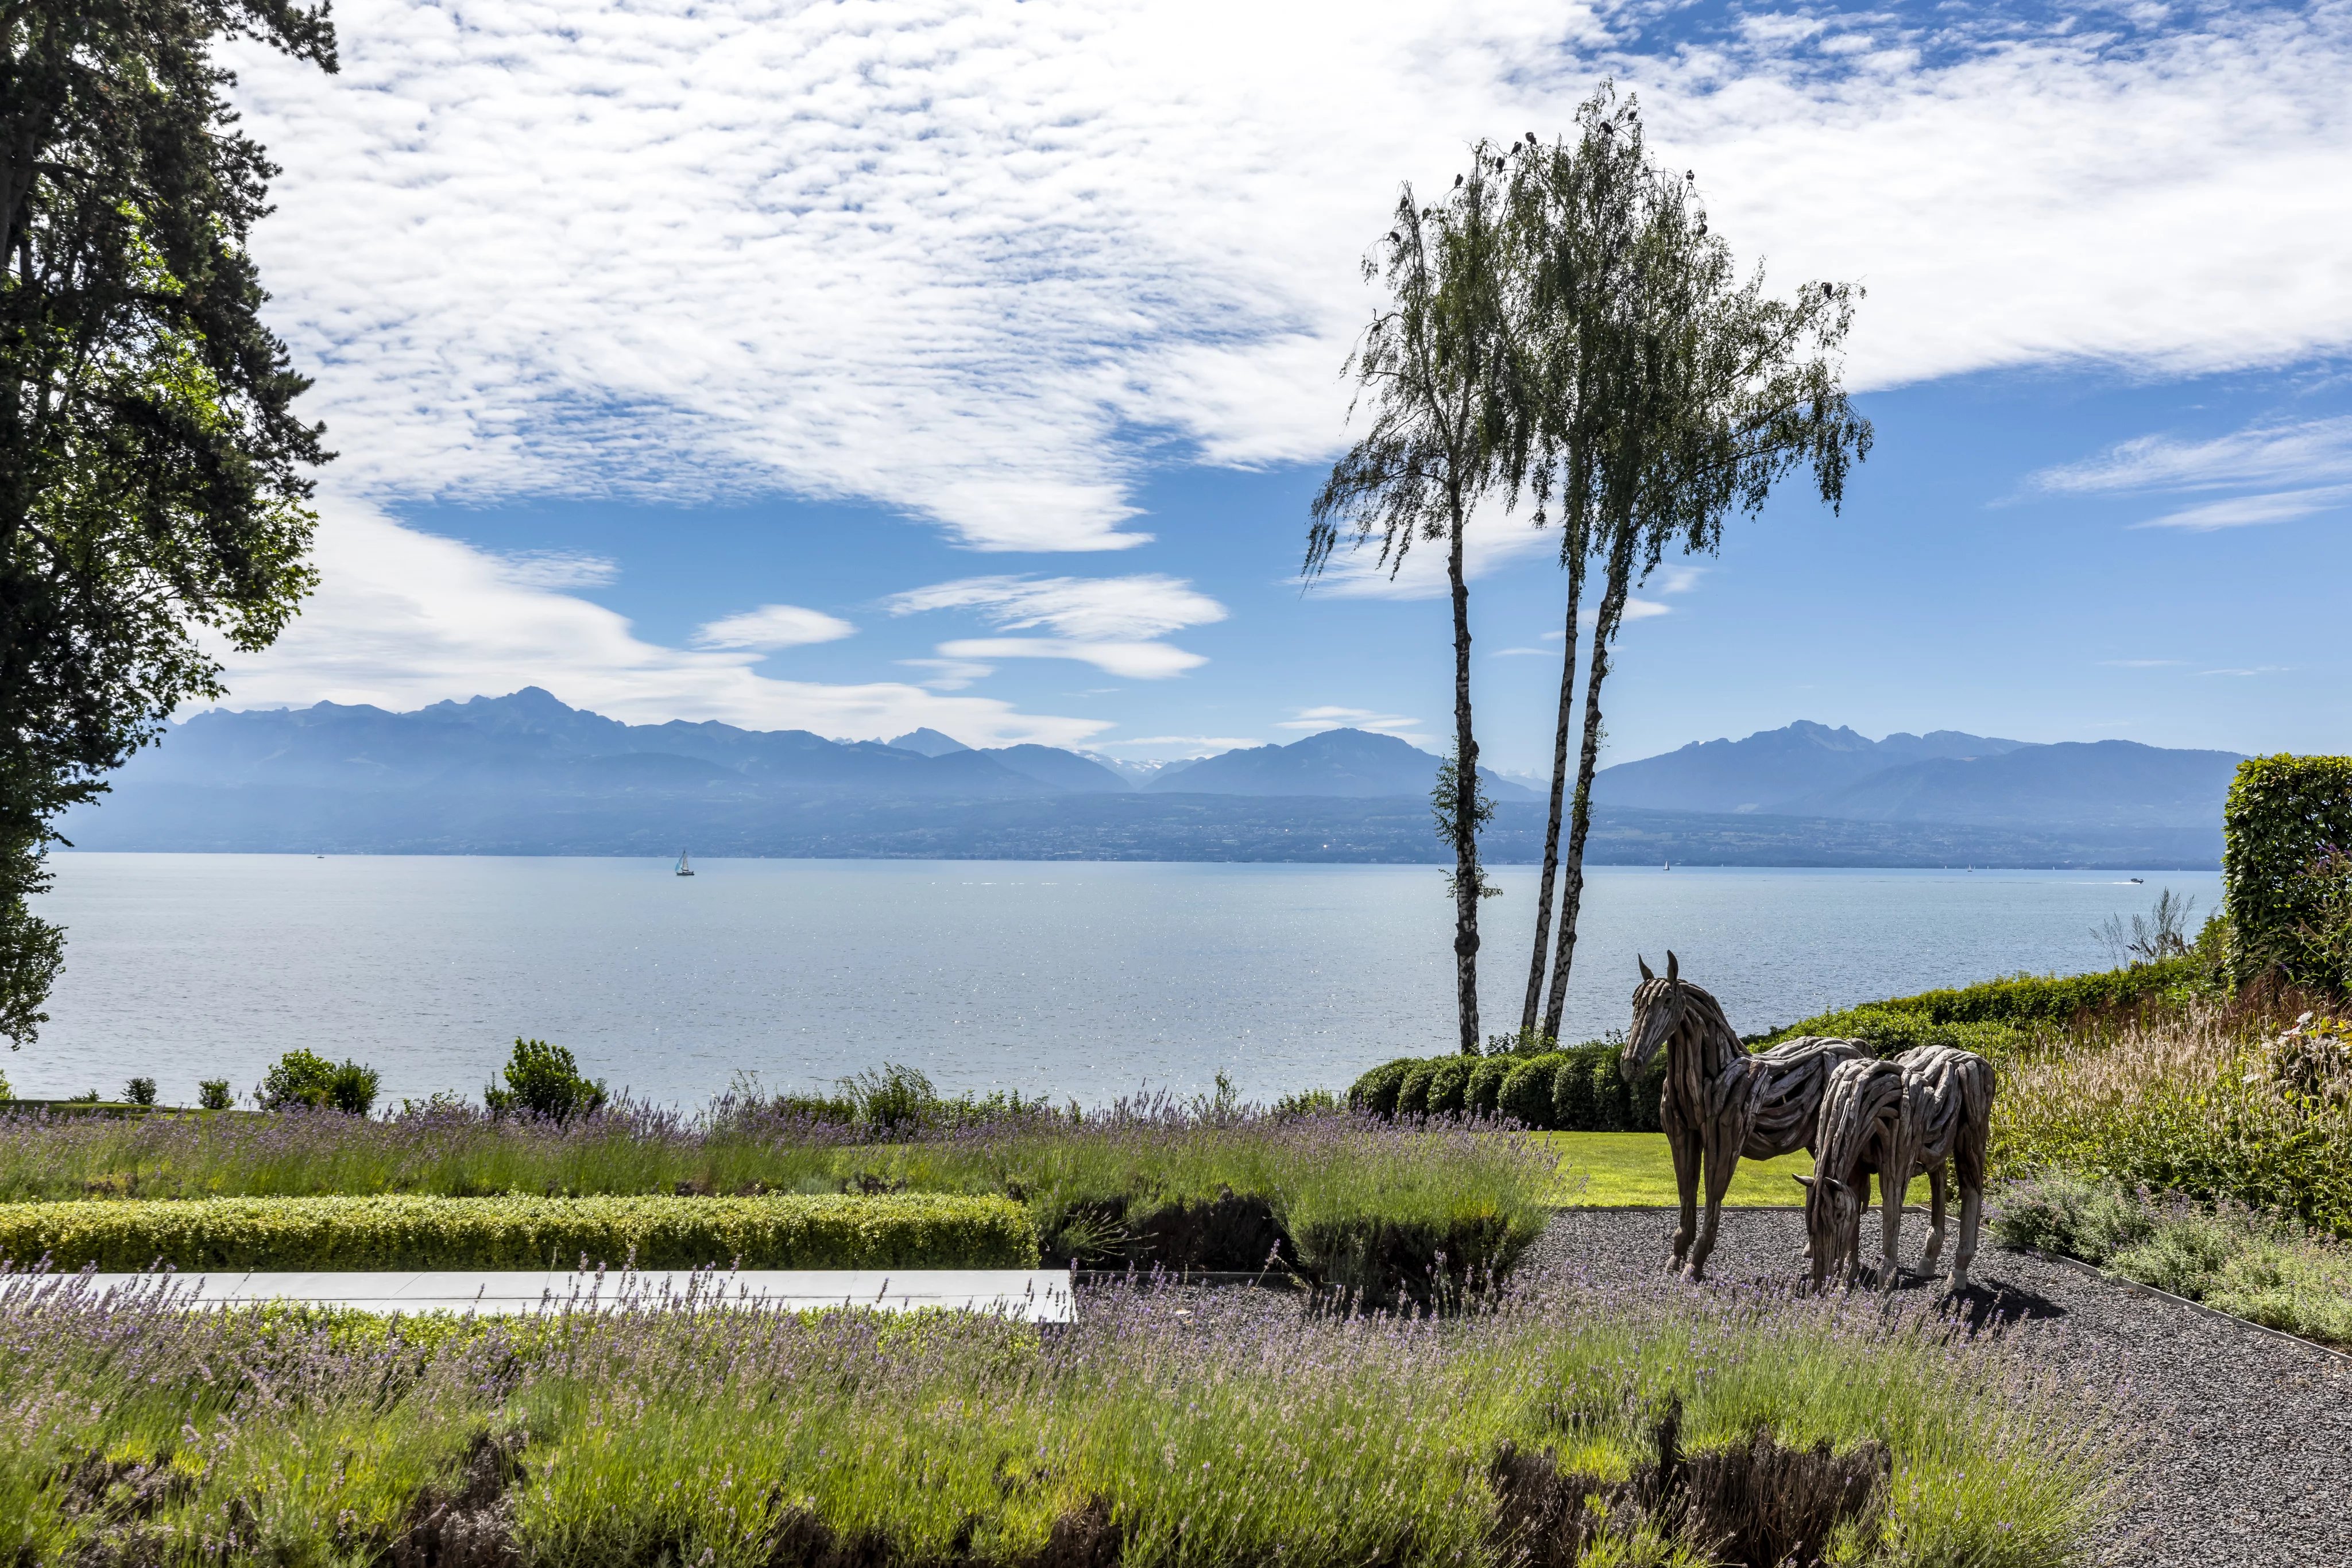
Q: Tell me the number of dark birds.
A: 13